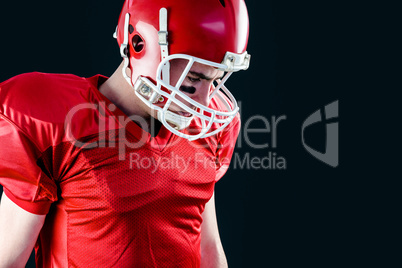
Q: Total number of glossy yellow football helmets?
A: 0